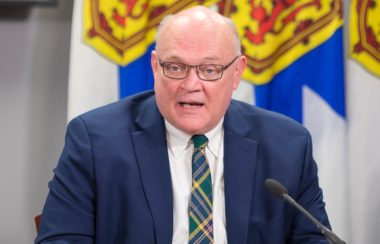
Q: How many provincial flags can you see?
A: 3